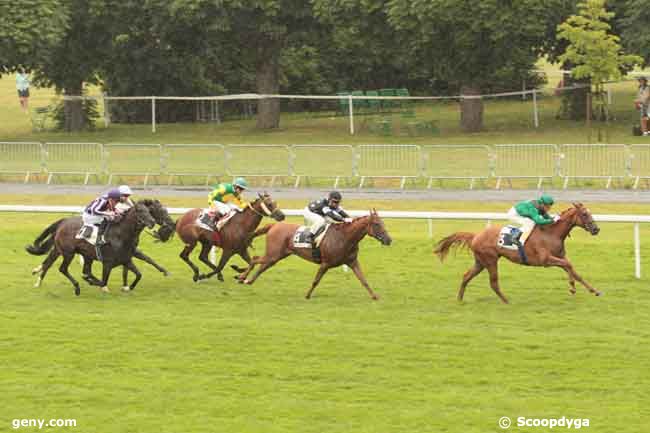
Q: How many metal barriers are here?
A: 11